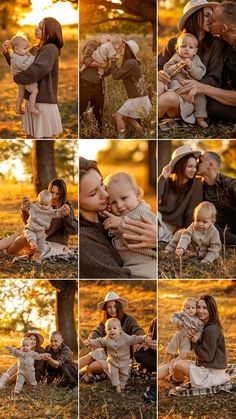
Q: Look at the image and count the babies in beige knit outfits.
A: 9